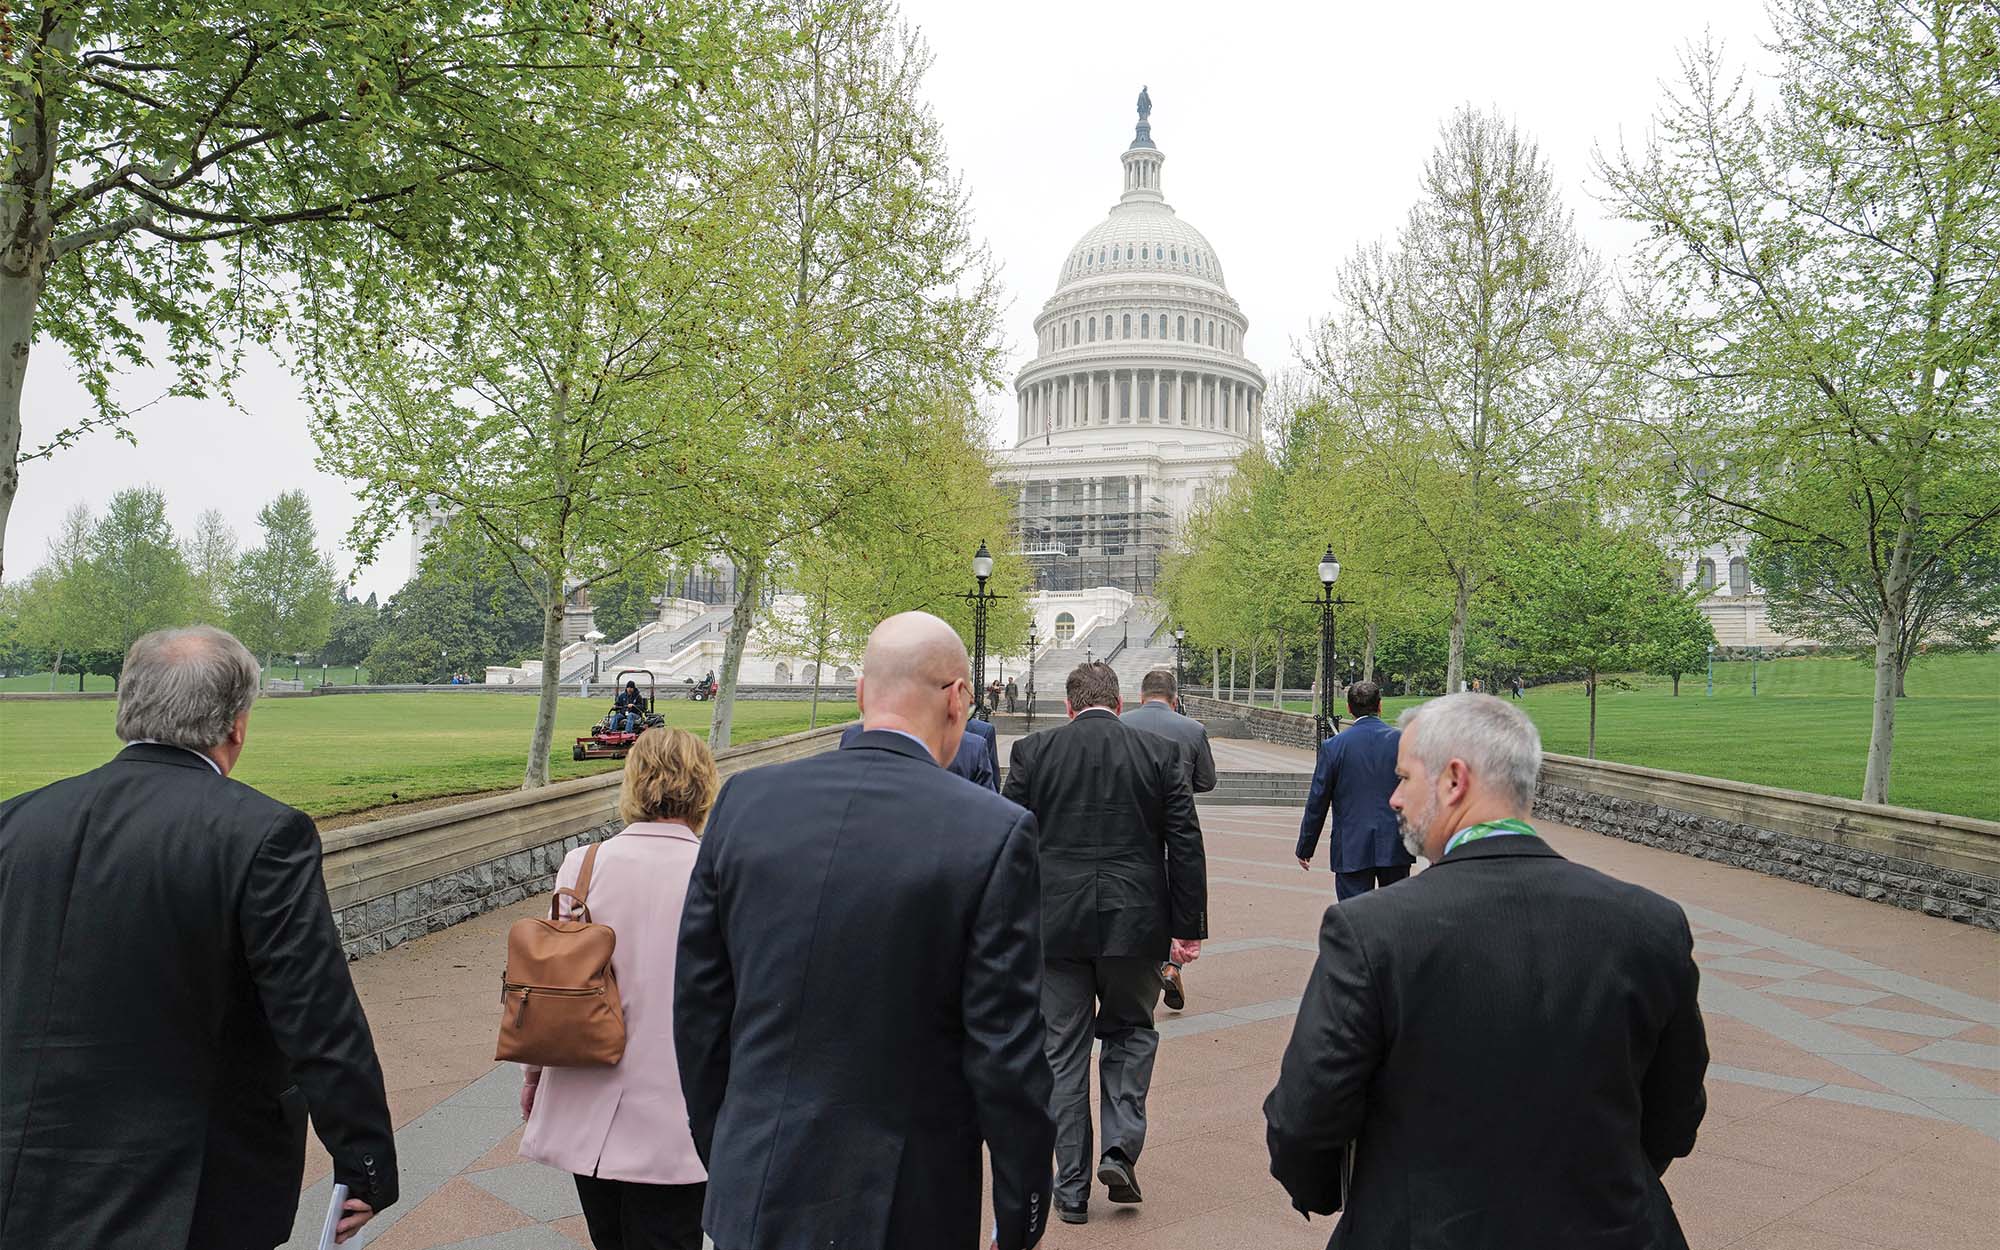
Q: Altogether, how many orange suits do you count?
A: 0